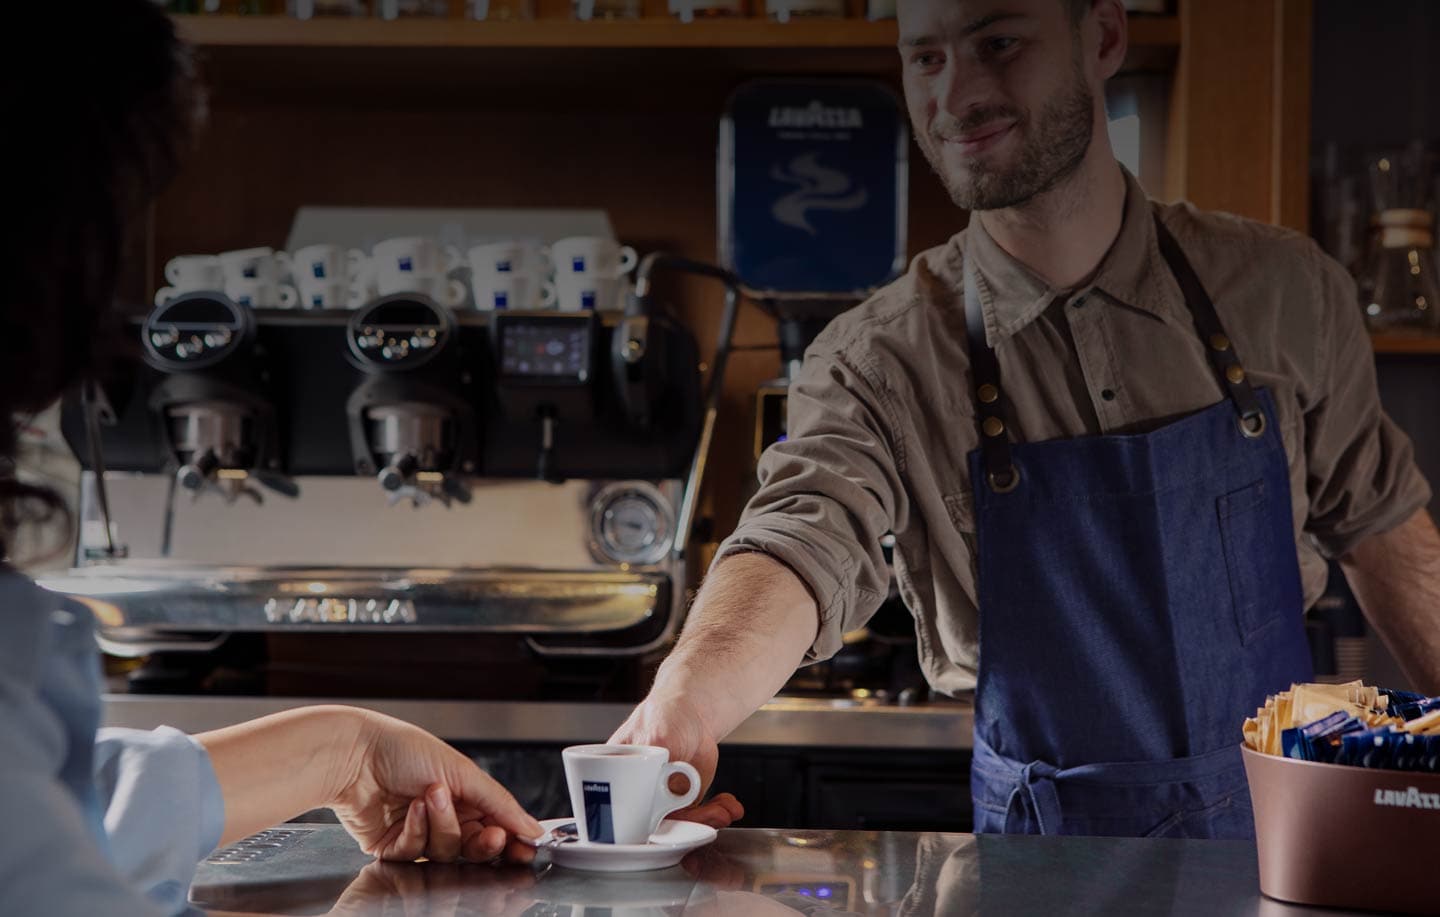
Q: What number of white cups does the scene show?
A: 13